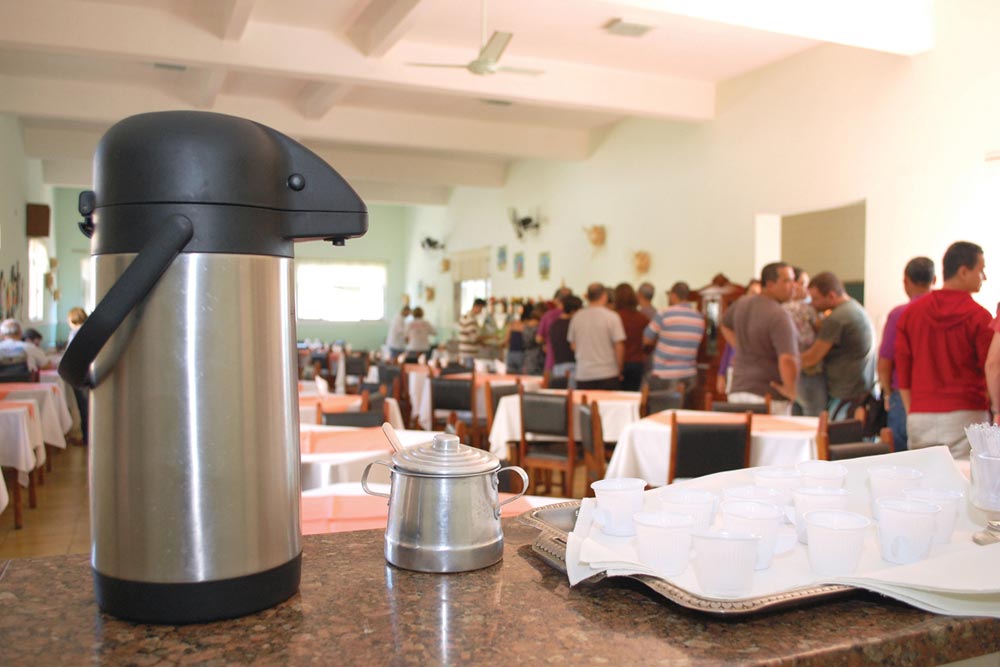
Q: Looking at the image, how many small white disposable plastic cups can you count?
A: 13